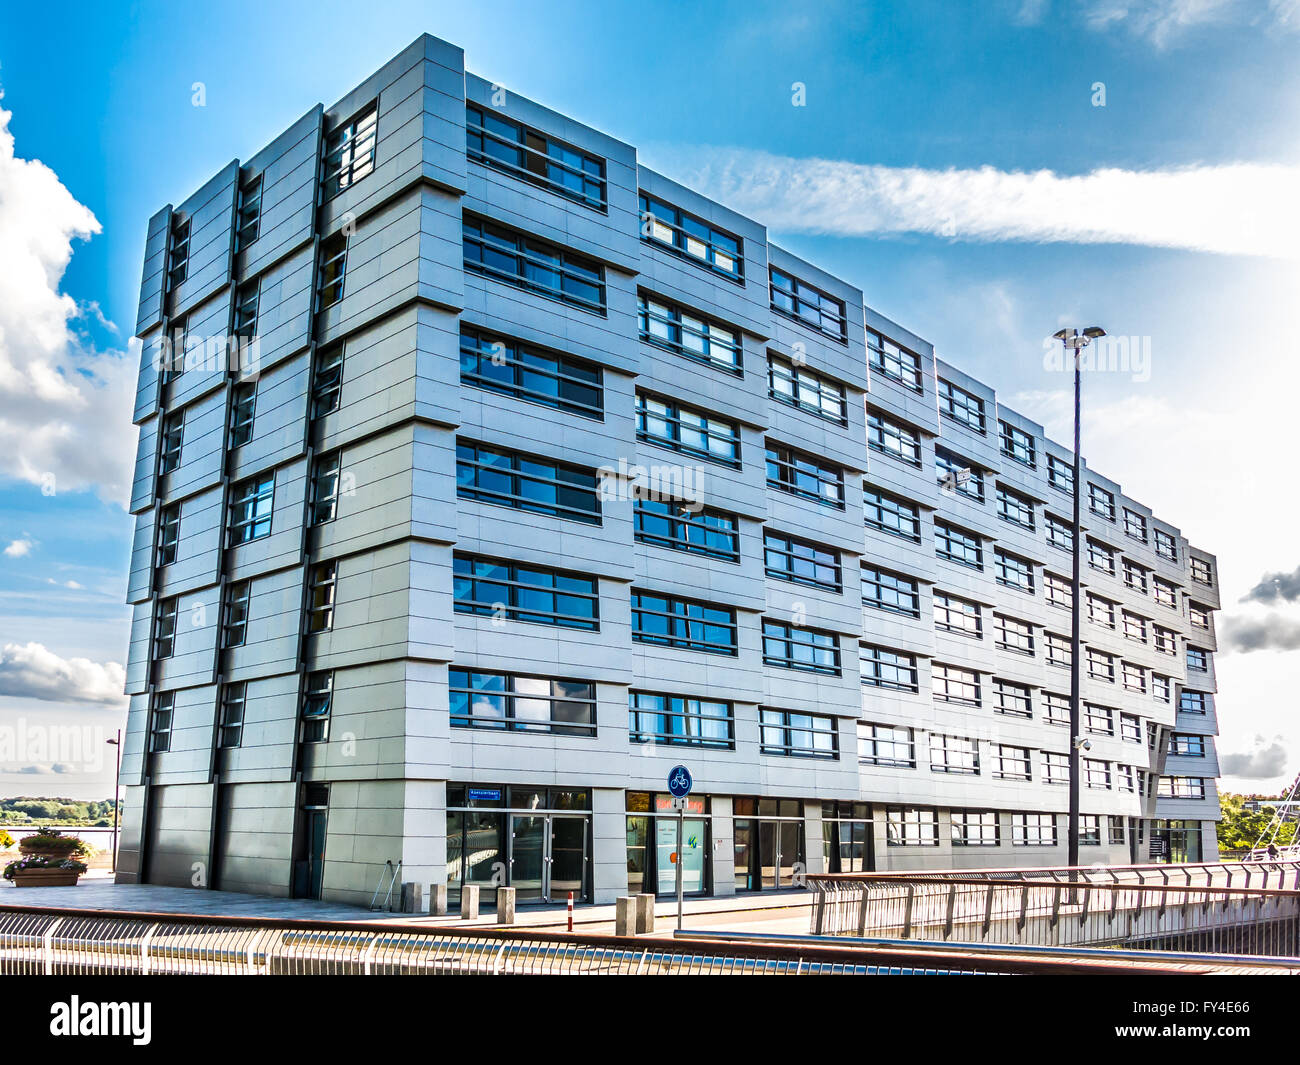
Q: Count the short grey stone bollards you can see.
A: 6